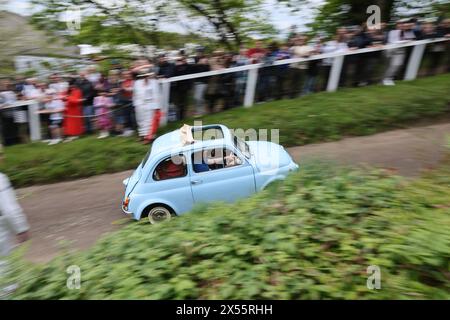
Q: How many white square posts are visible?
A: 5